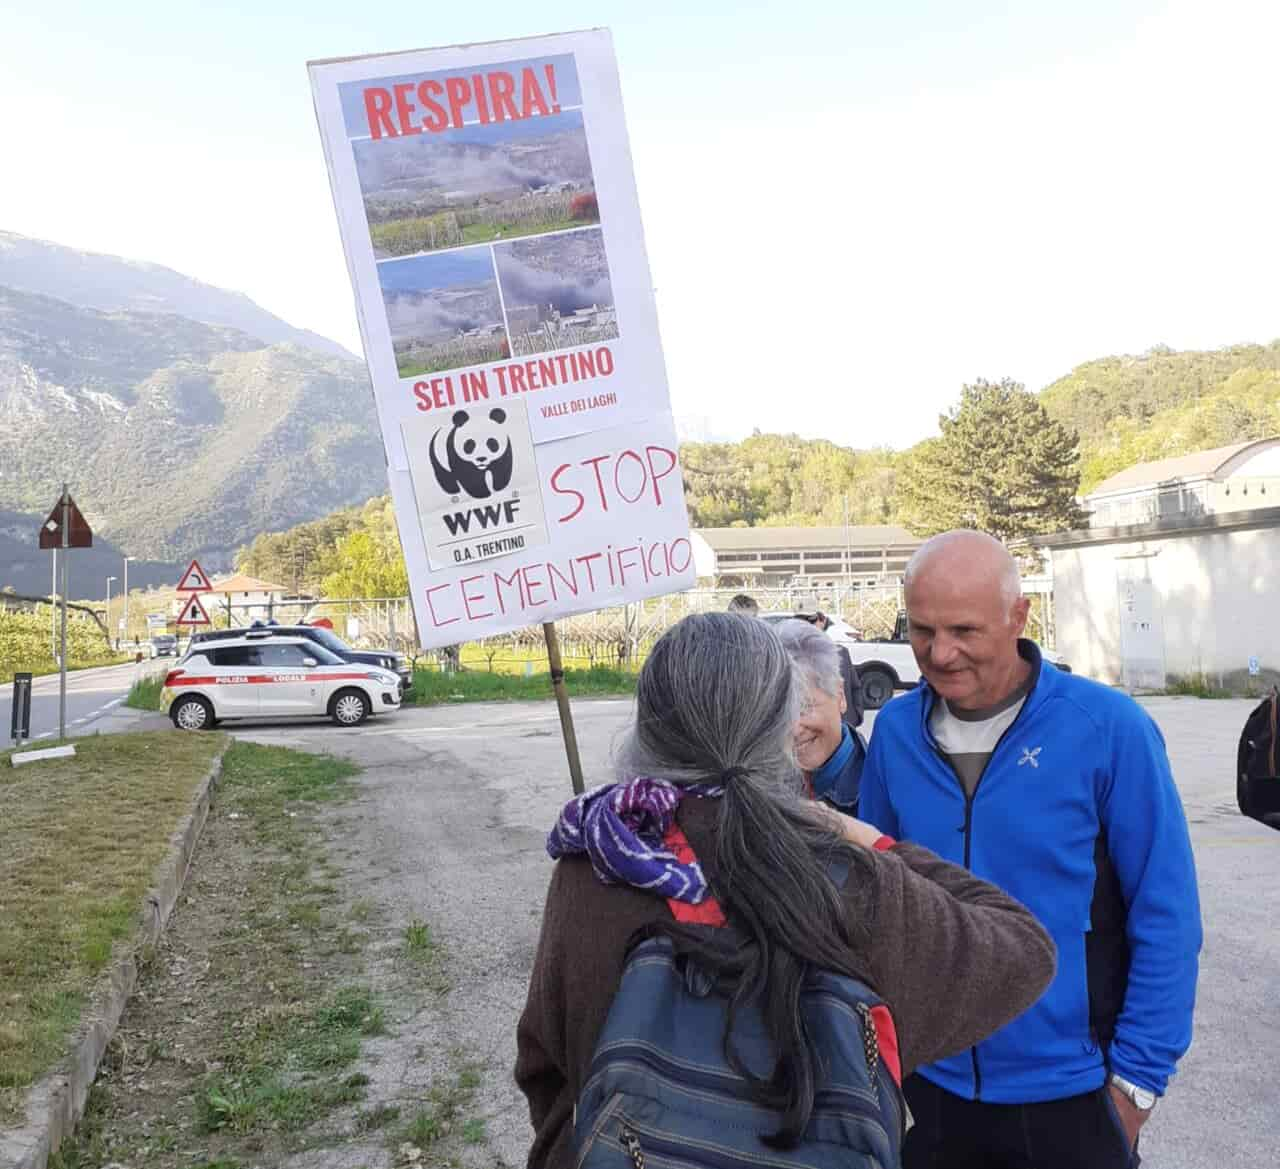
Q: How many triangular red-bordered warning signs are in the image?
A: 2